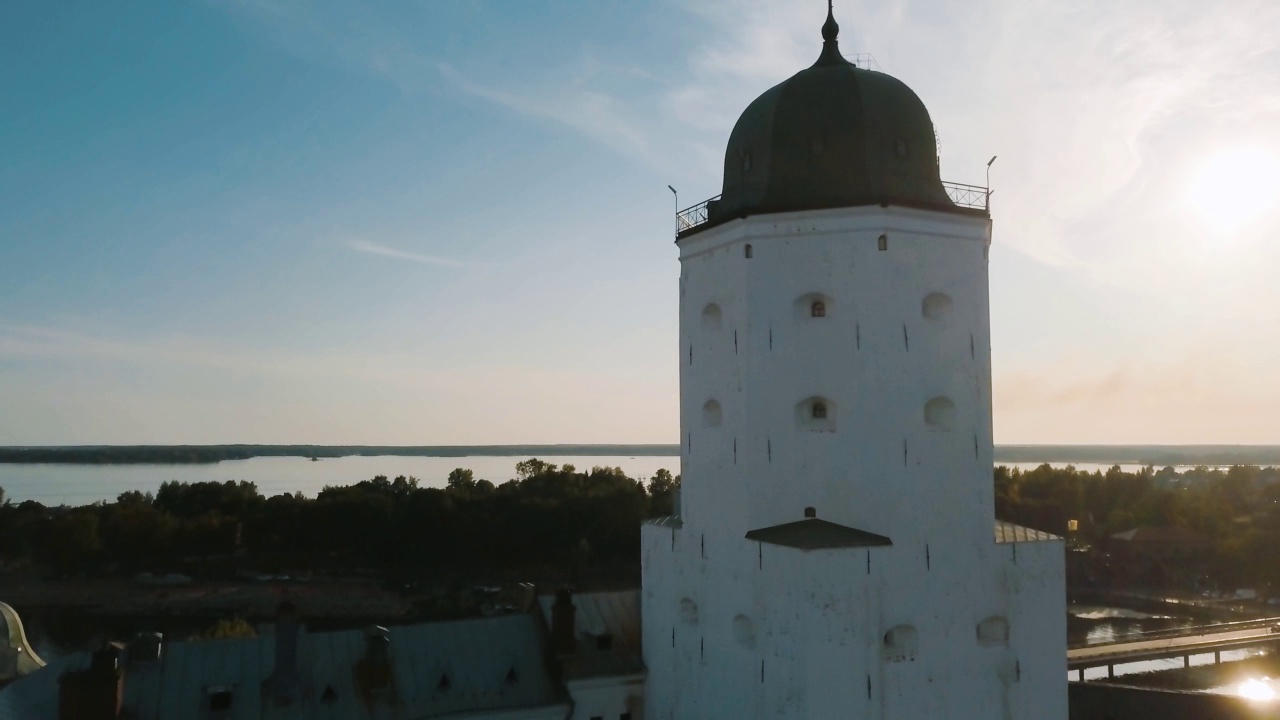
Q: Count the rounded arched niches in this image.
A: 10